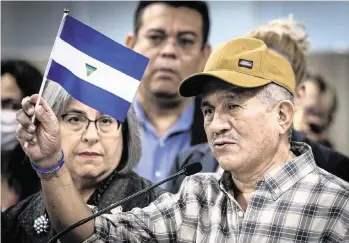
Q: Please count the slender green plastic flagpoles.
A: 0